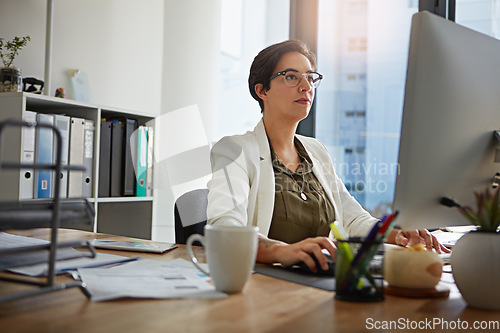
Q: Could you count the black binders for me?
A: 3